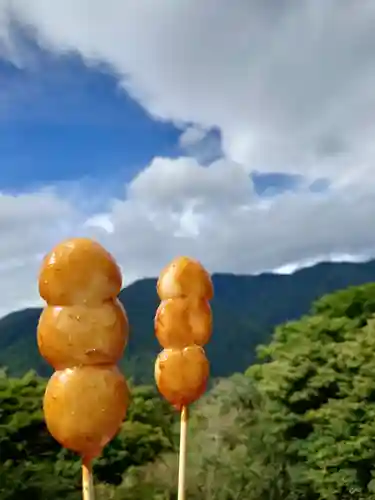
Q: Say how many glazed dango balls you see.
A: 6